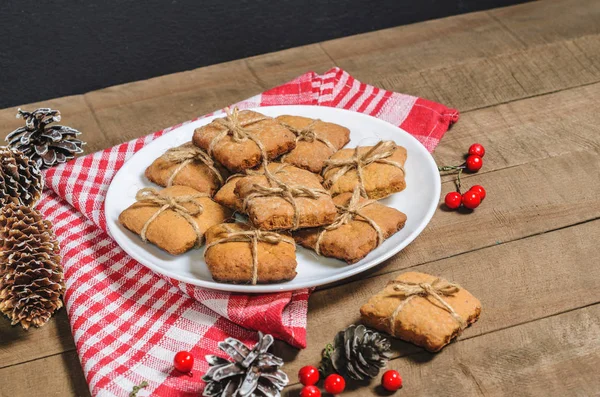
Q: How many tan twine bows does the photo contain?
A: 9